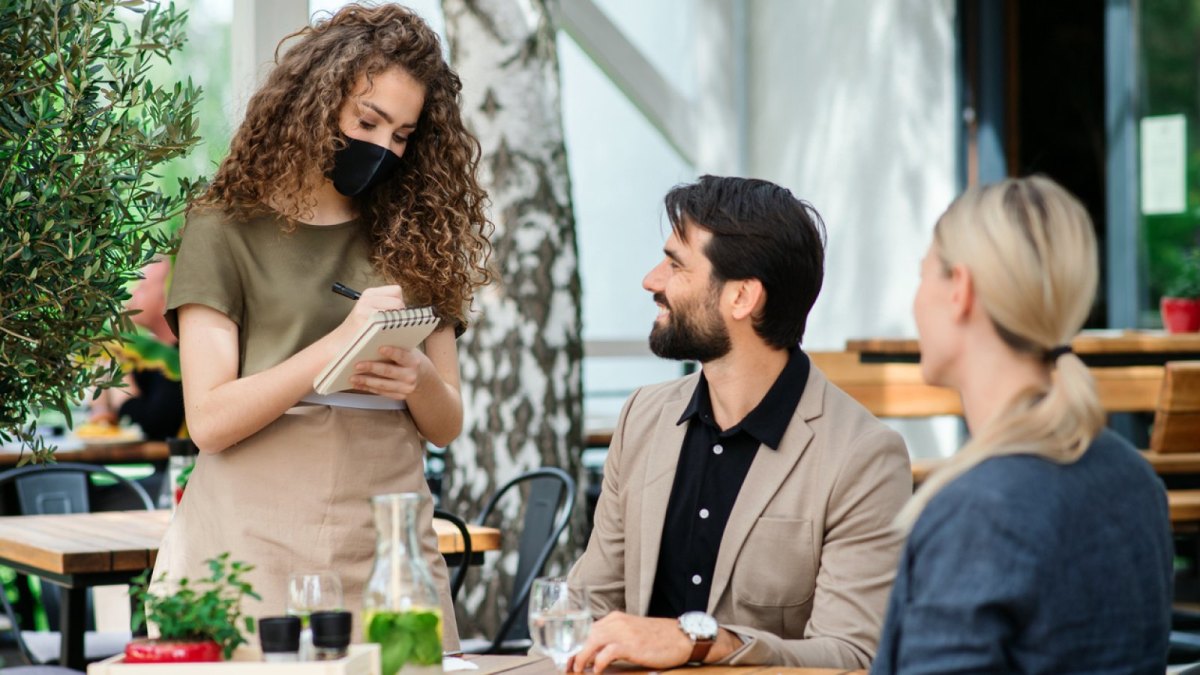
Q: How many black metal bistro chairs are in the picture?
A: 3